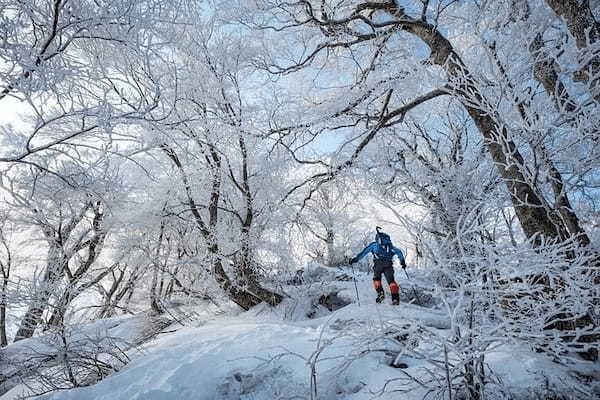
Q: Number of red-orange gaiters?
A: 2